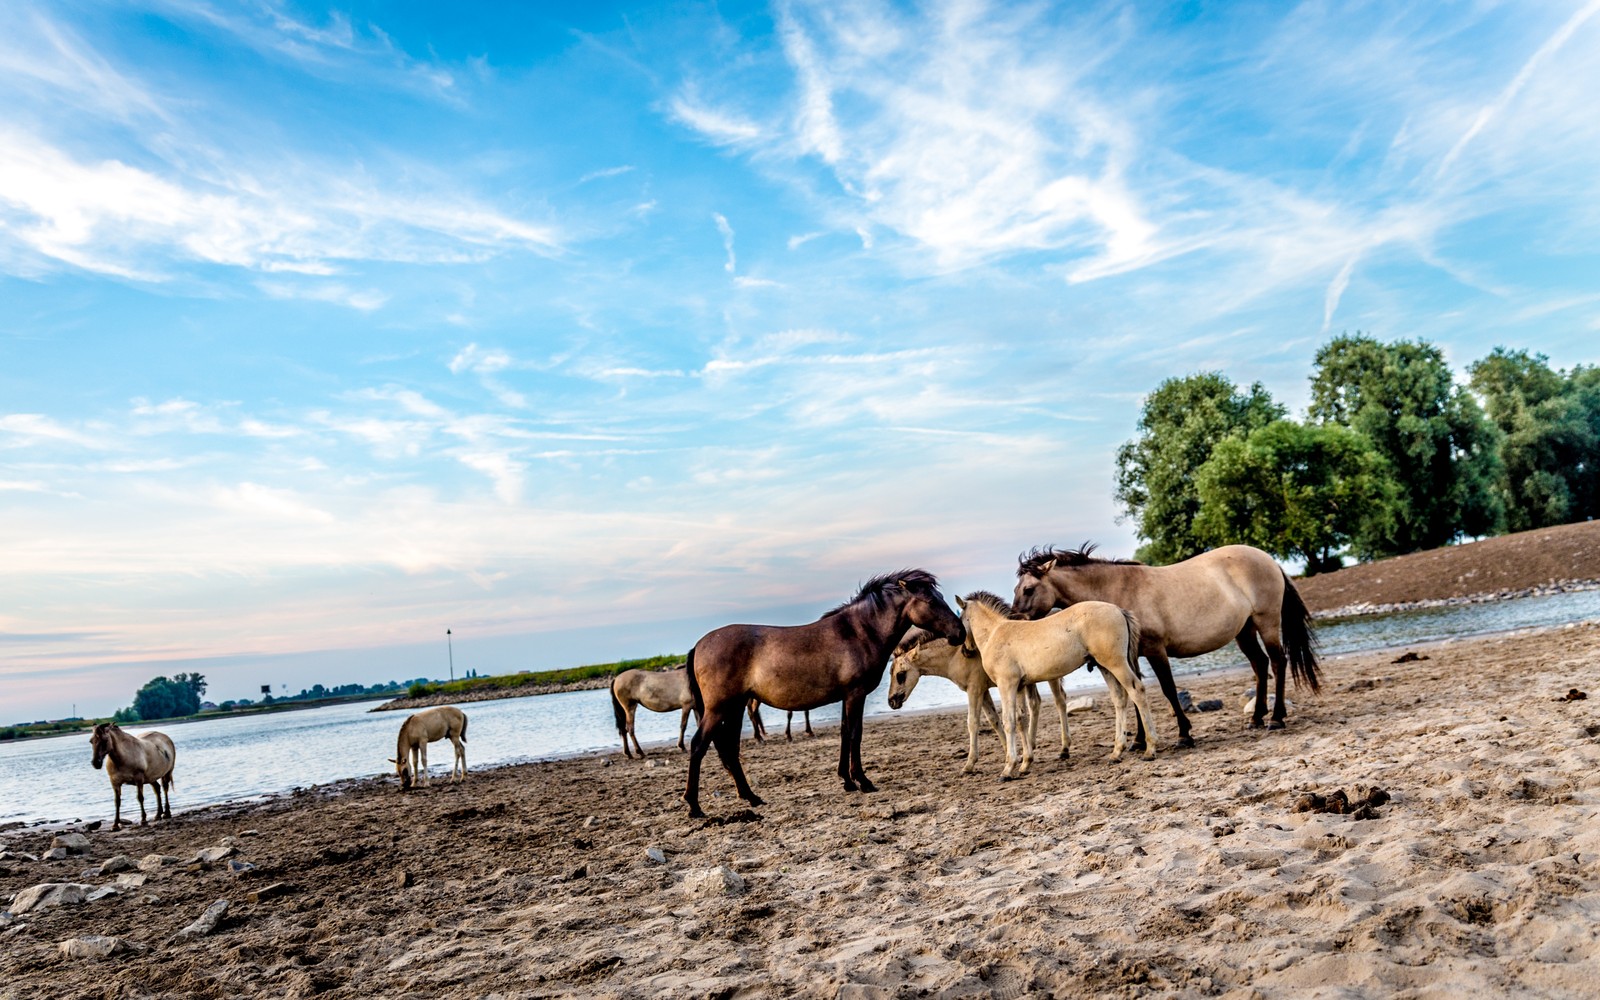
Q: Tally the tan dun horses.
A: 6